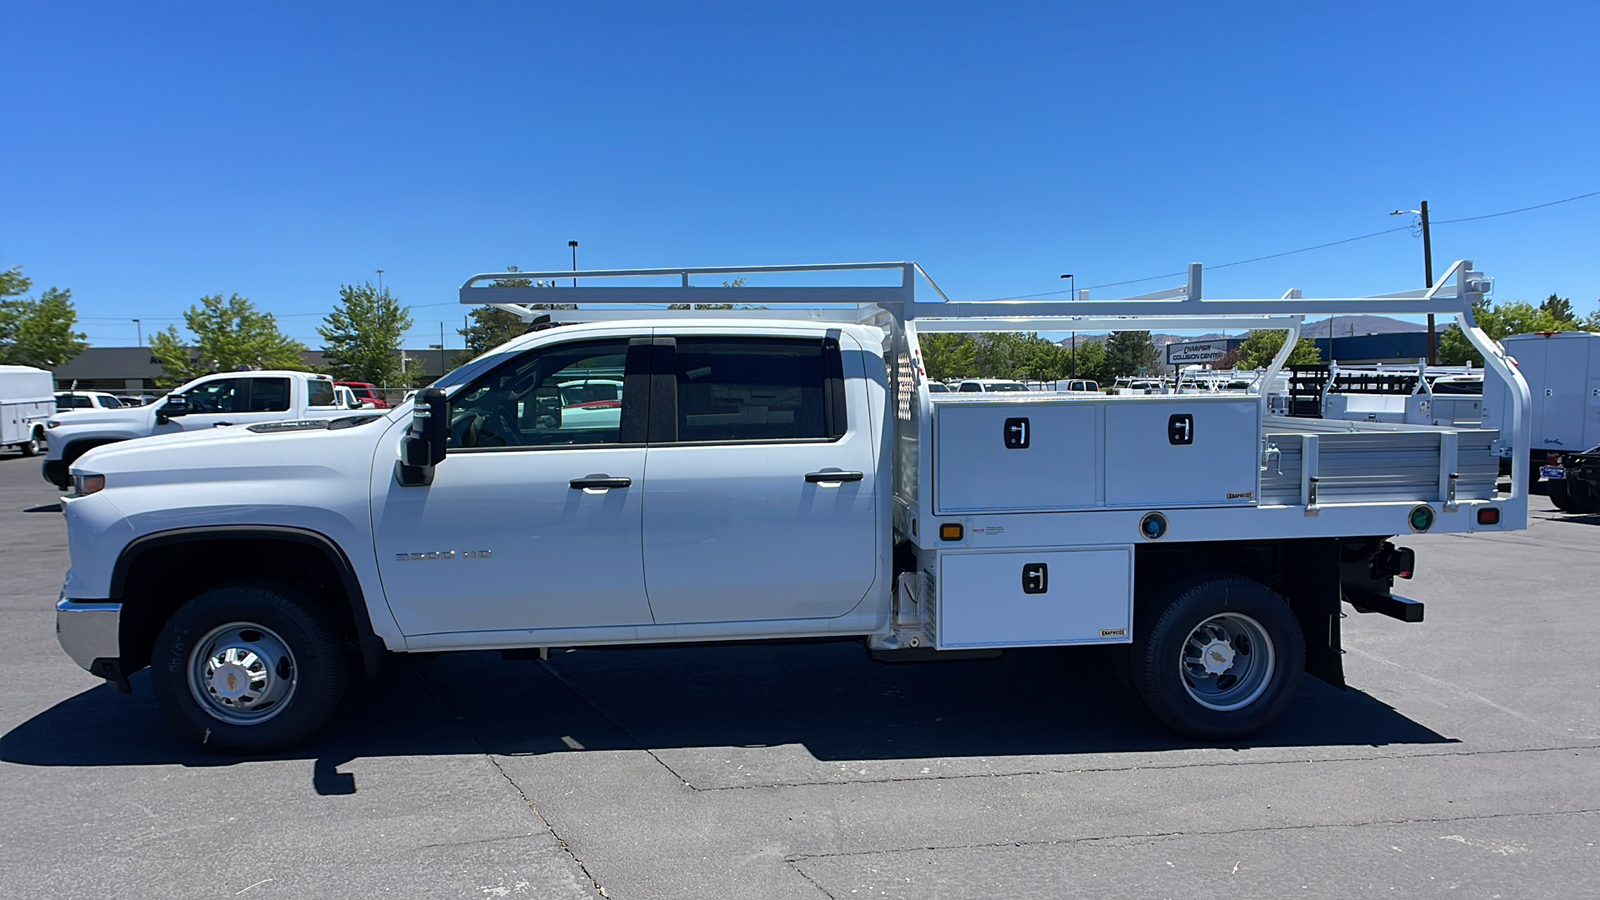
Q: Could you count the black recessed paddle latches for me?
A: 3